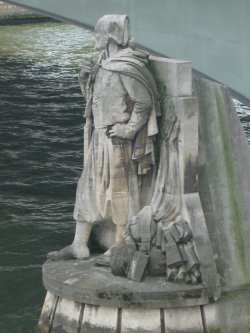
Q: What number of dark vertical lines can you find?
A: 5